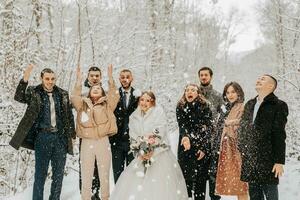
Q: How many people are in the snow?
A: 9